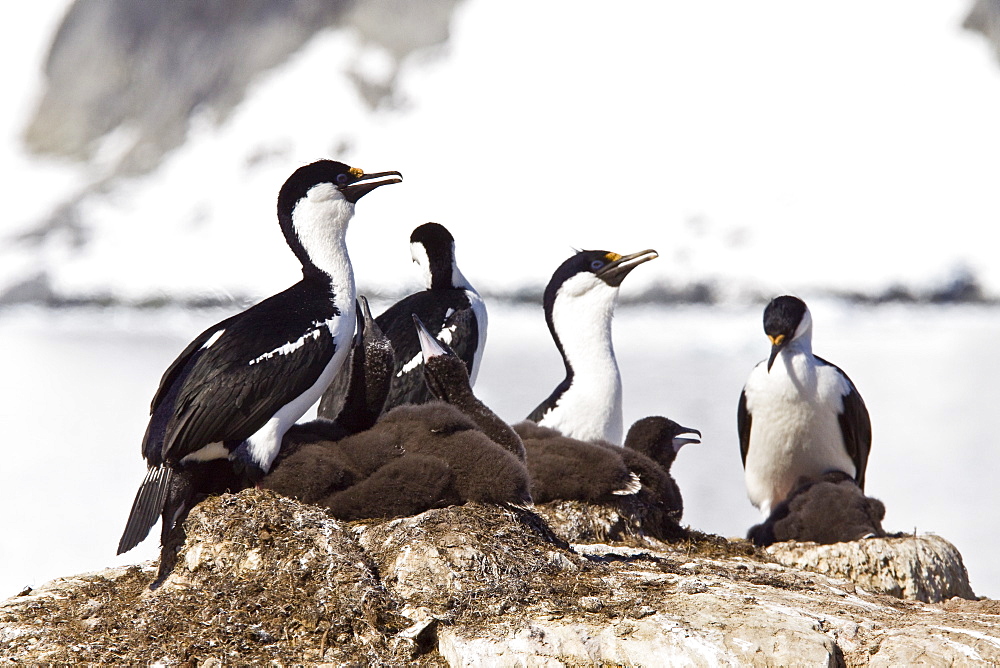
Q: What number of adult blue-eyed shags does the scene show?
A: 4